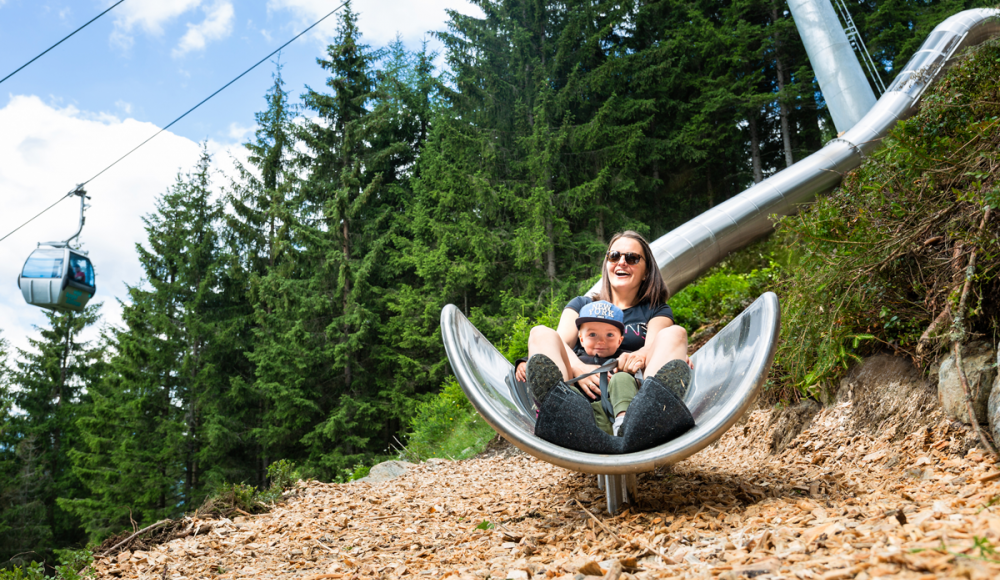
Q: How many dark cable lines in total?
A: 2